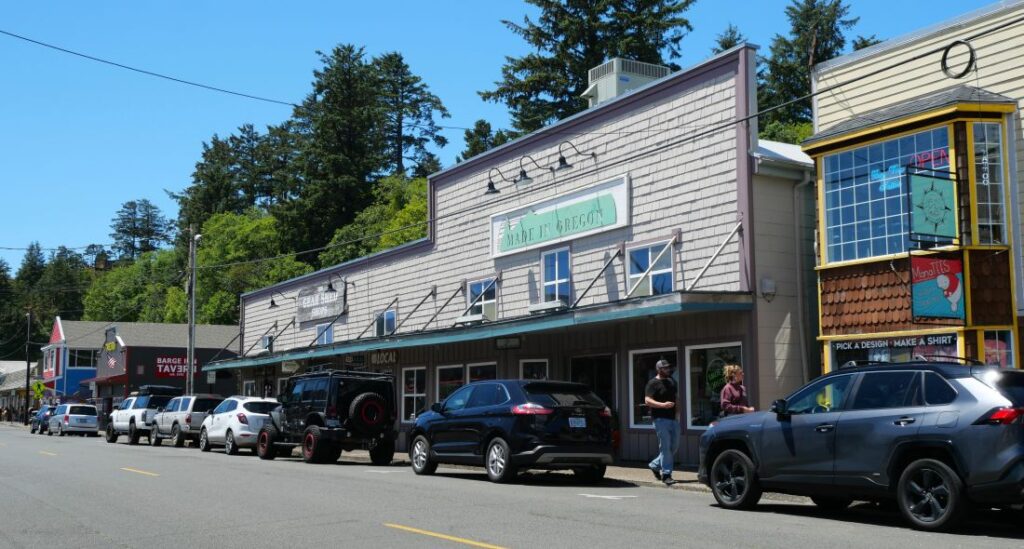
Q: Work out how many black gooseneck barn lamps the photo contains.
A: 5